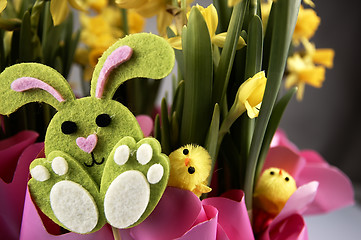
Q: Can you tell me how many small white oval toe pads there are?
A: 5